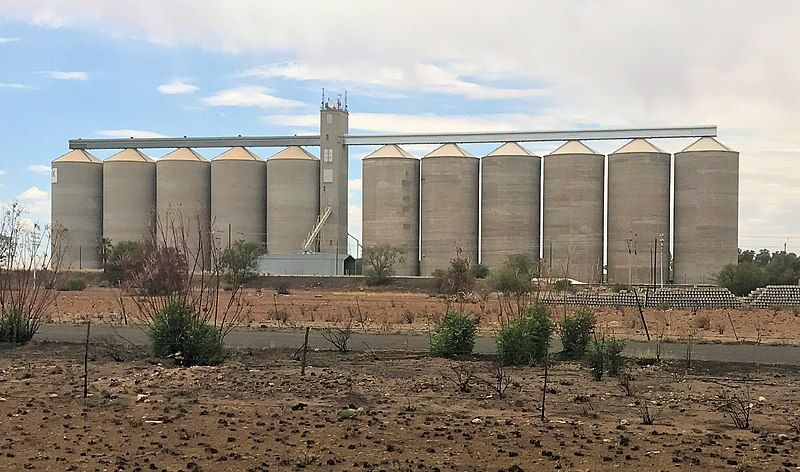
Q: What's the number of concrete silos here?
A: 11